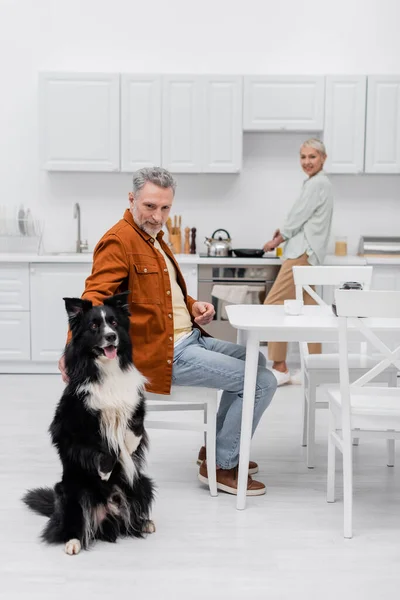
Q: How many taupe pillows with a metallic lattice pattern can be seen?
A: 0